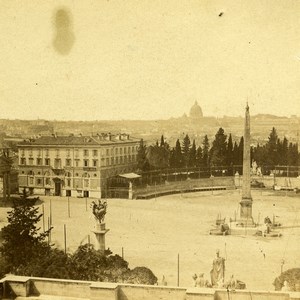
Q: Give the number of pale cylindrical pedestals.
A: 1